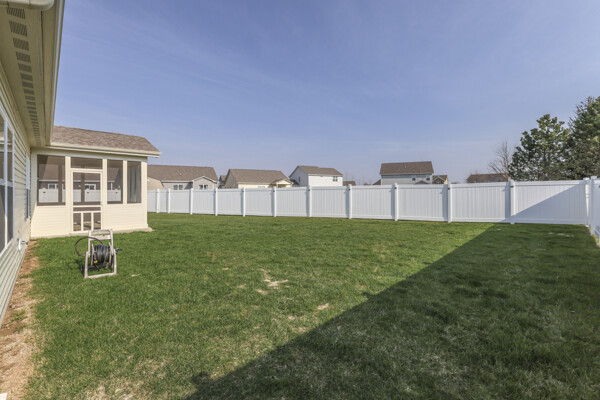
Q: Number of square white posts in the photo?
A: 13